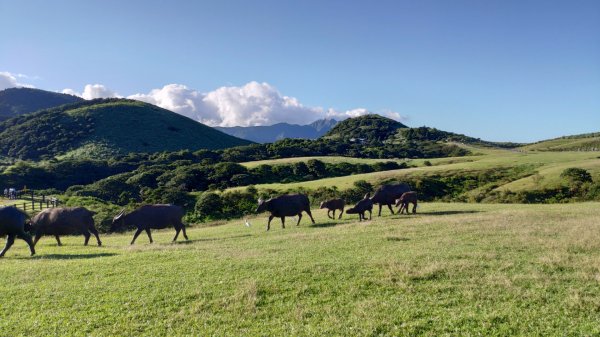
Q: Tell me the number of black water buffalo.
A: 8